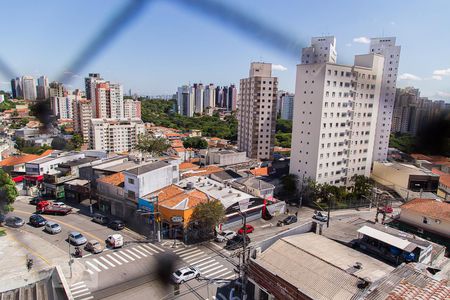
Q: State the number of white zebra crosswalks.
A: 3